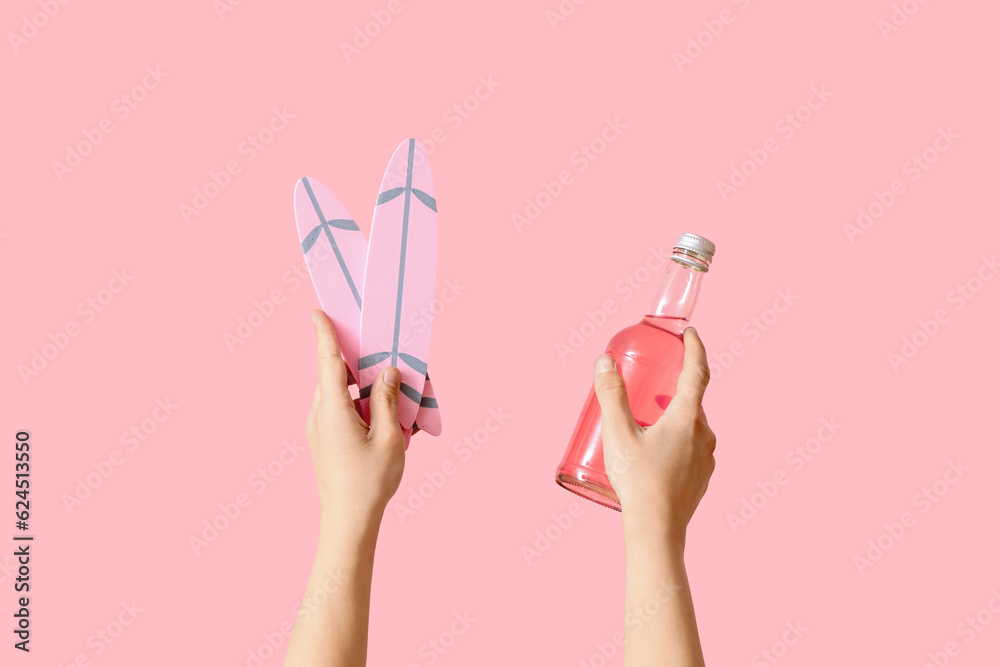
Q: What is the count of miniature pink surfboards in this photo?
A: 2